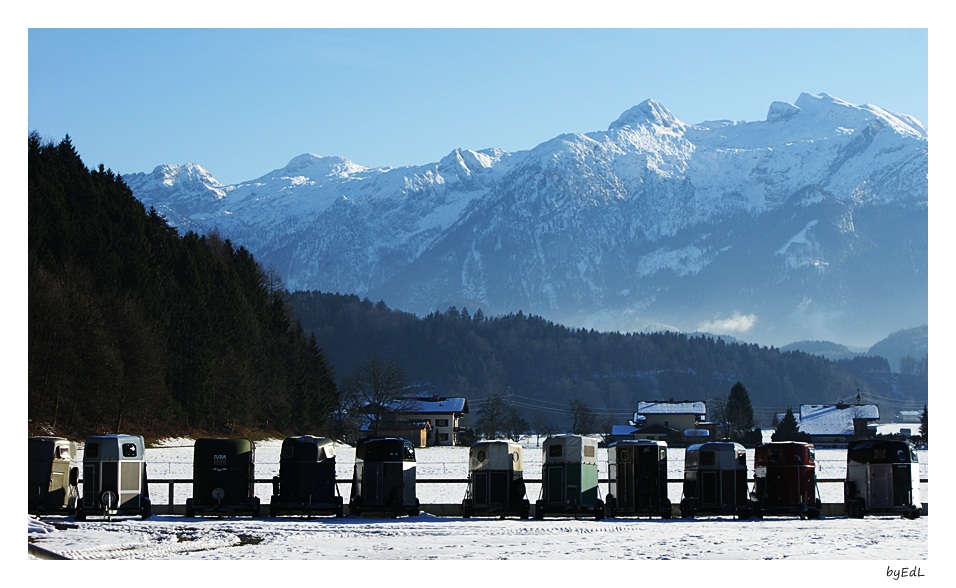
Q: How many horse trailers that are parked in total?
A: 11